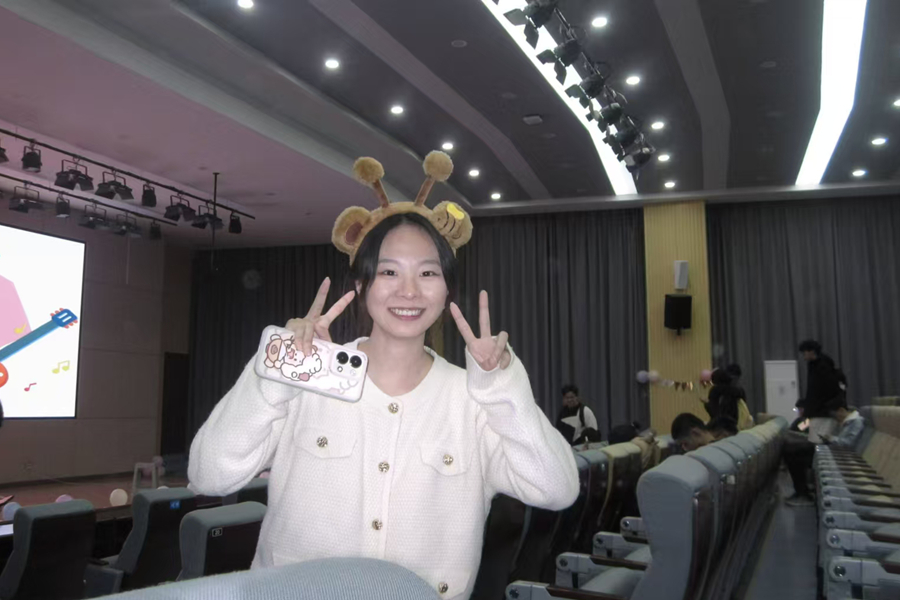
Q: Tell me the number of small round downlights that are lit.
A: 14